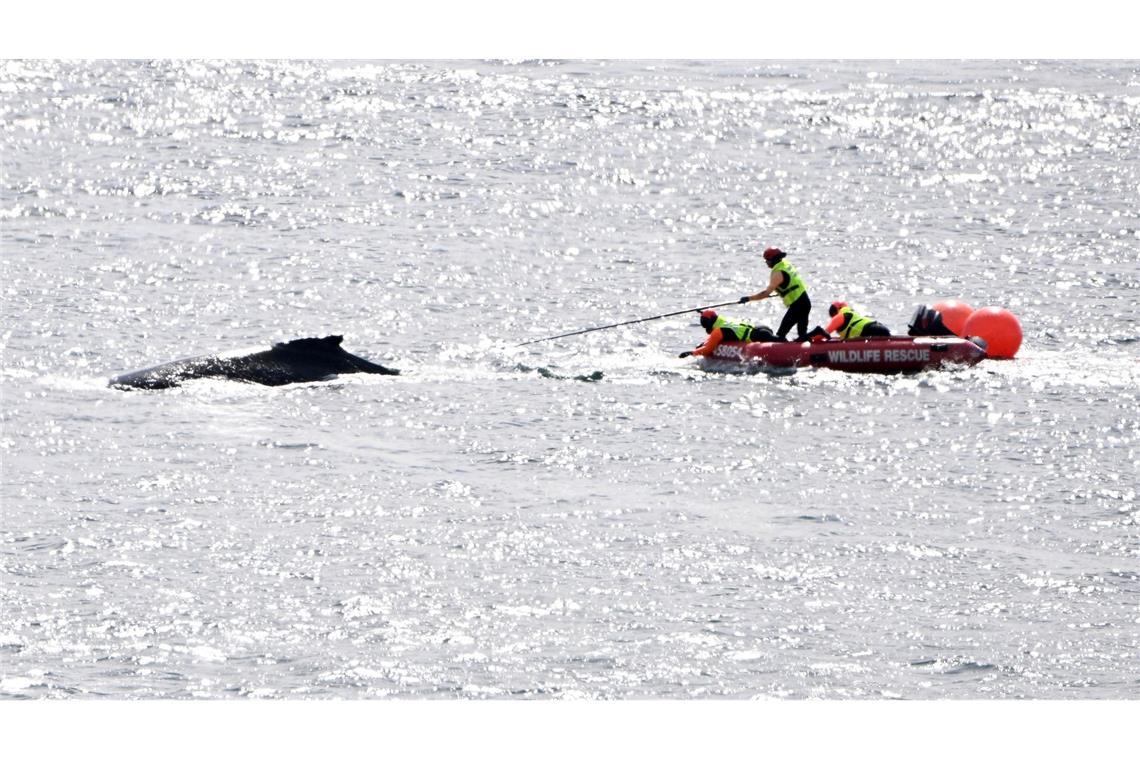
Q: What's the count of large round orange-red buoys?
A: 2